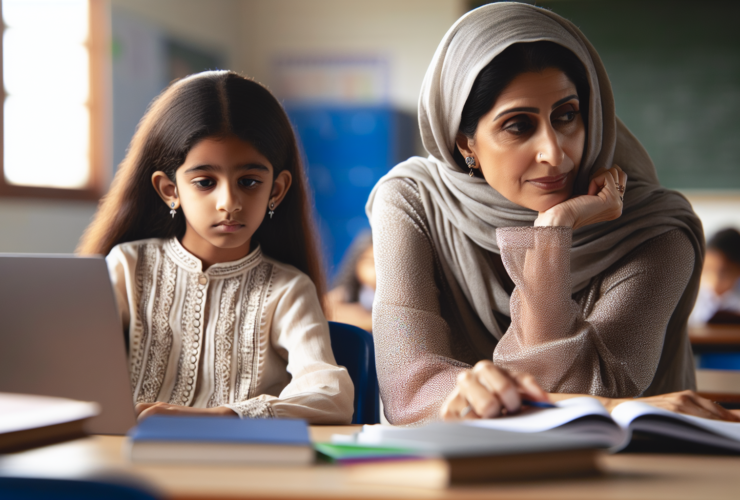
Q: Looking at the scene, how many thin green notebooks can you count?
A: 1